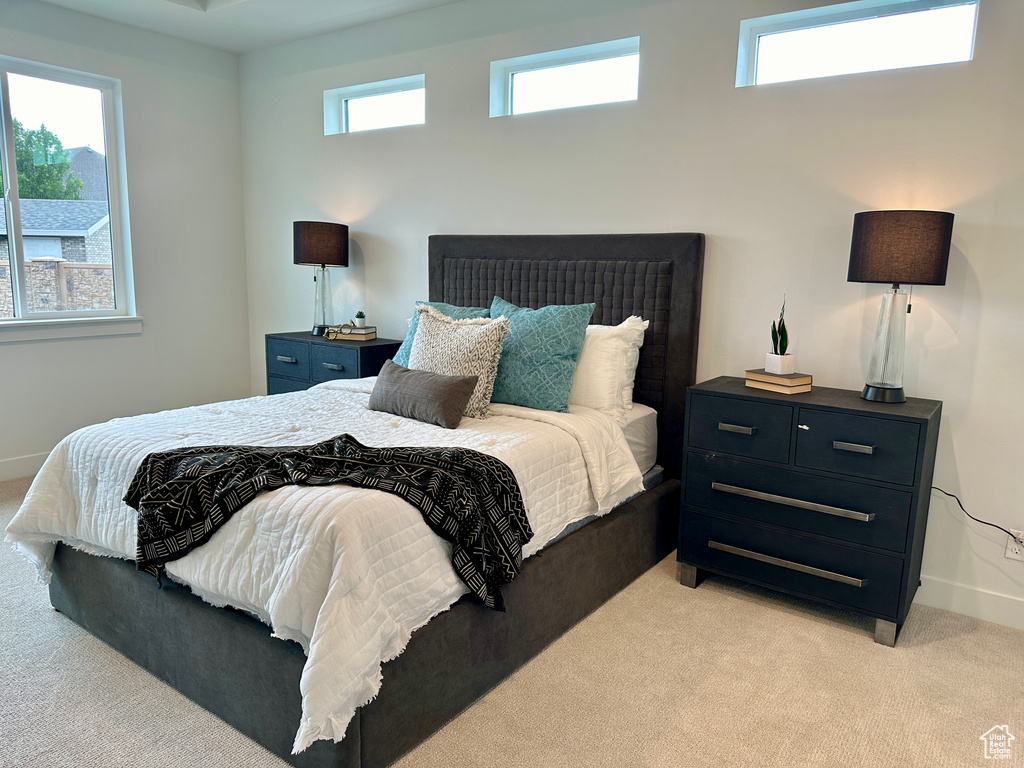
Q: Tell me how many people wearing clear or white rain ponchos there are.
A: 0